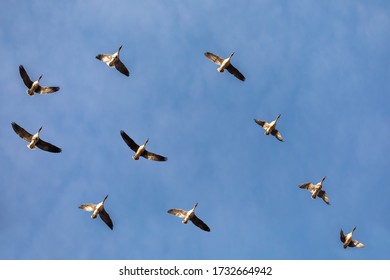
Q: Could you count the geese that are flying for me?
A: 10